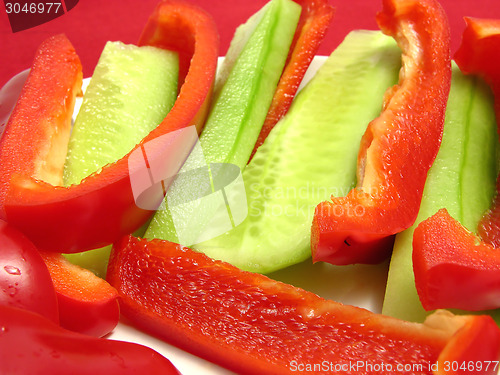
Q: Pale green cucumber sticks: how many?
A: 4